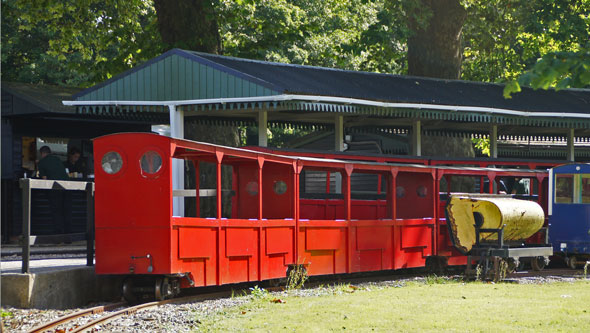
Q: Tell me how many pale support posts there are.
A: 6